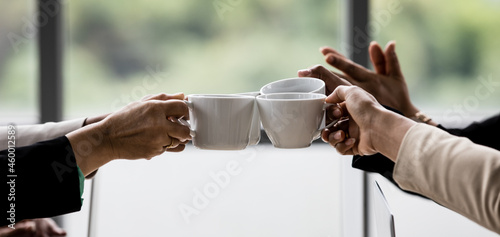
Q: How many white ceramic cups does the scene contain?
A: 4